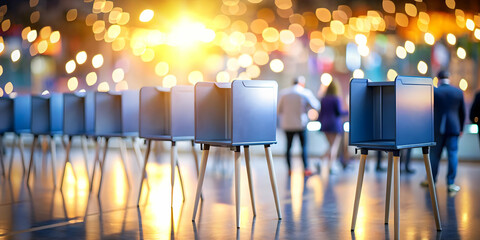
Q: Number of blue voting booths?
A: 7